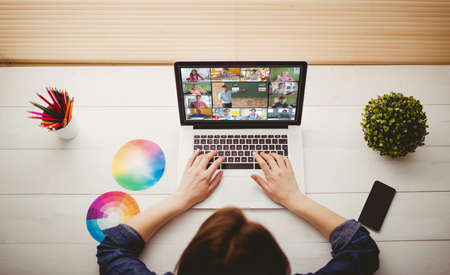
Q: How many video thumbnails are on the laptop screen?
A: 13